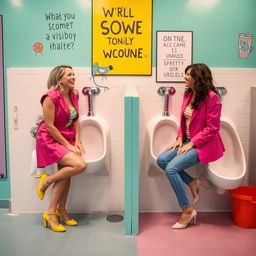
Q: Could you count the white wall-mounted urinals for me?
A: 3